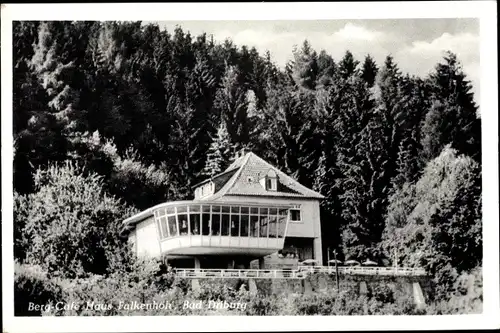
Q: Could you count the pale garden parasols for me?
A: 4